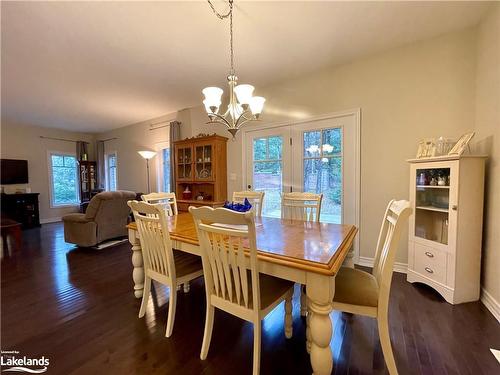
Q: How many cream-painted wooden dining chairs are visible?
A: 6